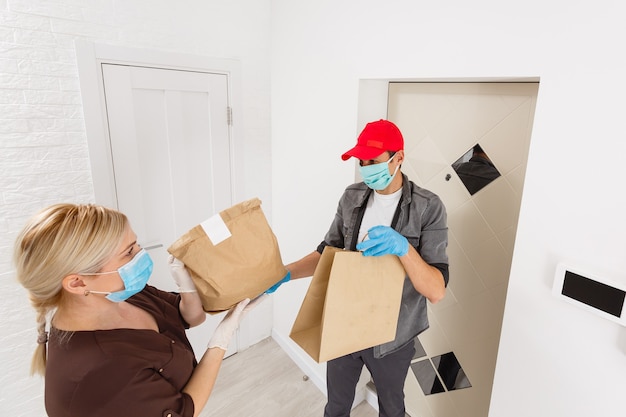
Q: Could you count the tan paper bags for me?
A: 2